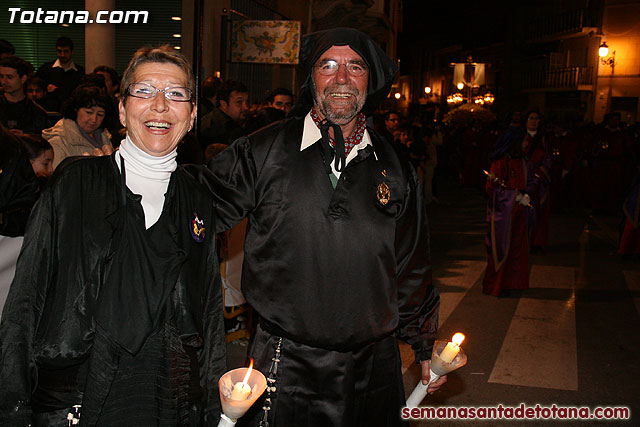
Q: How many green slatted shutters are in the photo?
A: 2